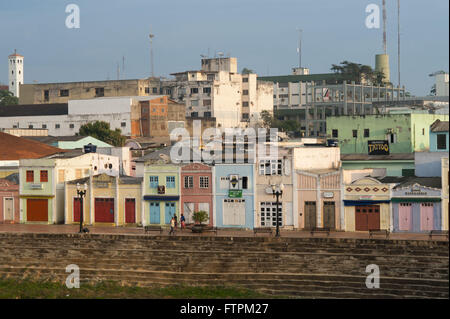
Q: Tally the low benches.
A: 6